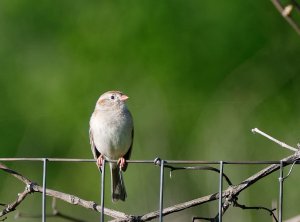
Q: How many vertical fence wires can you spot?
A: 5